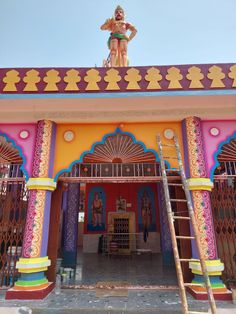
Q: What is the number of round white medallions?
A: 4